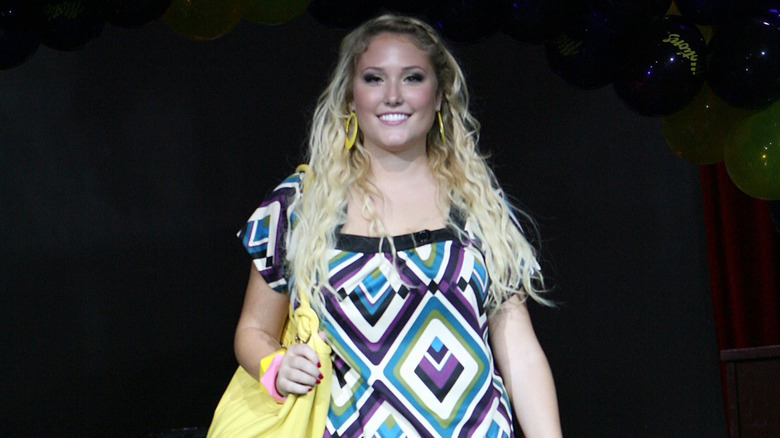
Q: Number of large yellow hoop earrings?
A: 2